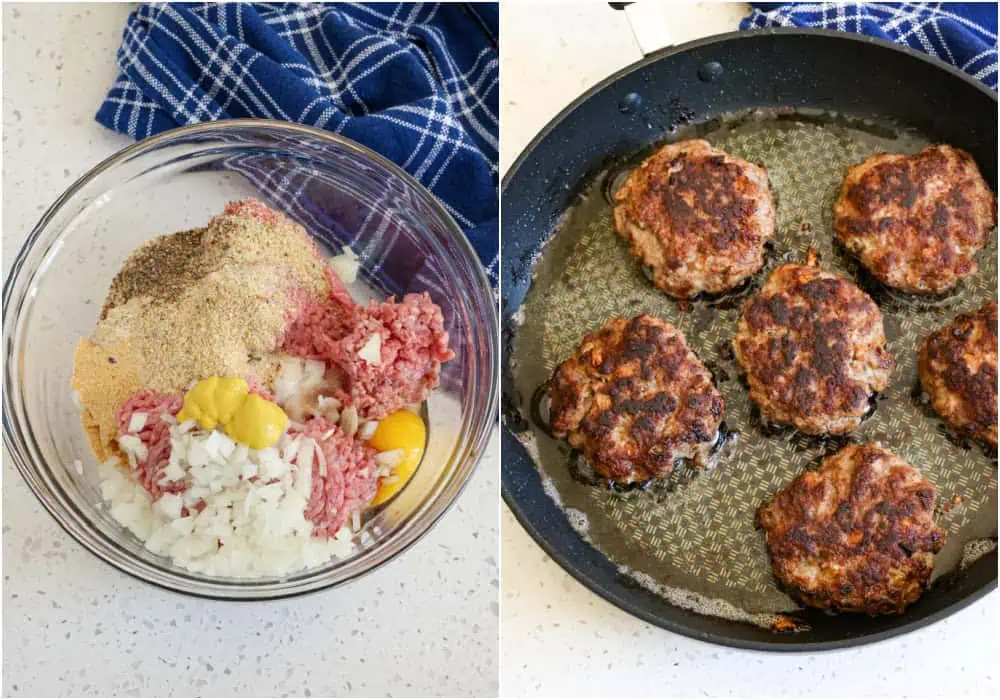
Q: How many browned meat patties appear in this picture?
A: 6